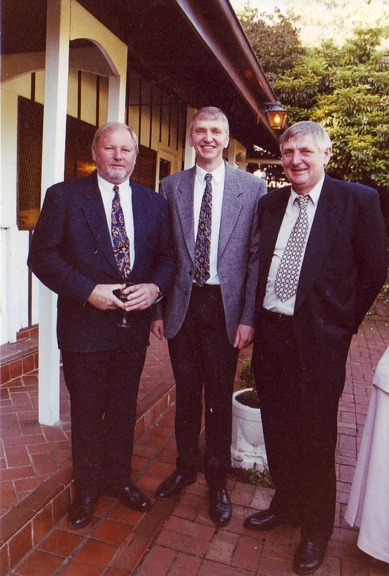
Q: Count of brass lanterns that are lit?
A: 1